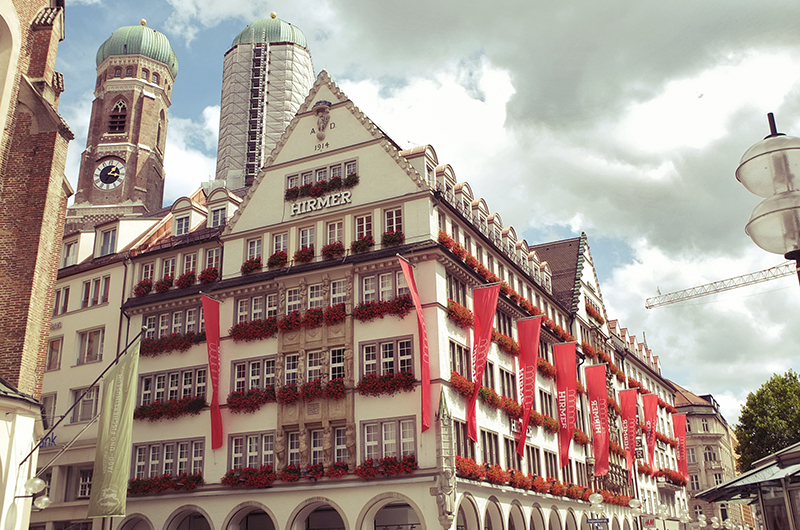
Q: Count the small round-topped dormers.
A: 11